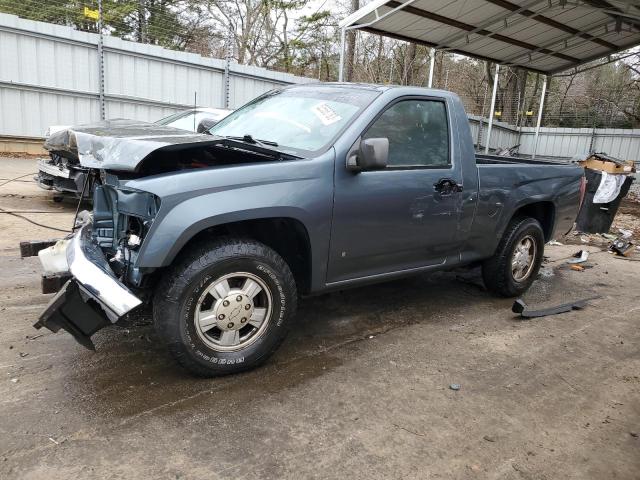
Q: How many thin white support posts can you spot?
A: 4